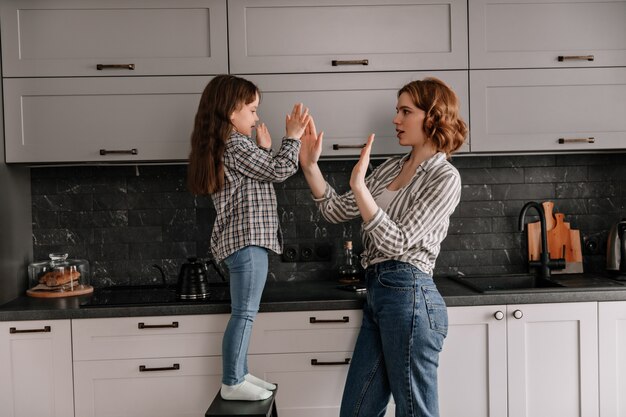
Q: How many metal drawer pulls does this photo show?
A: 11